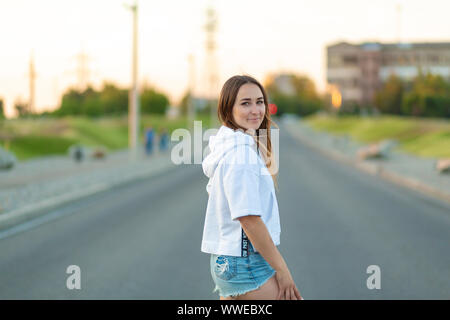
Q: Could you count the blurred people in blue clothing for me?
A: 2